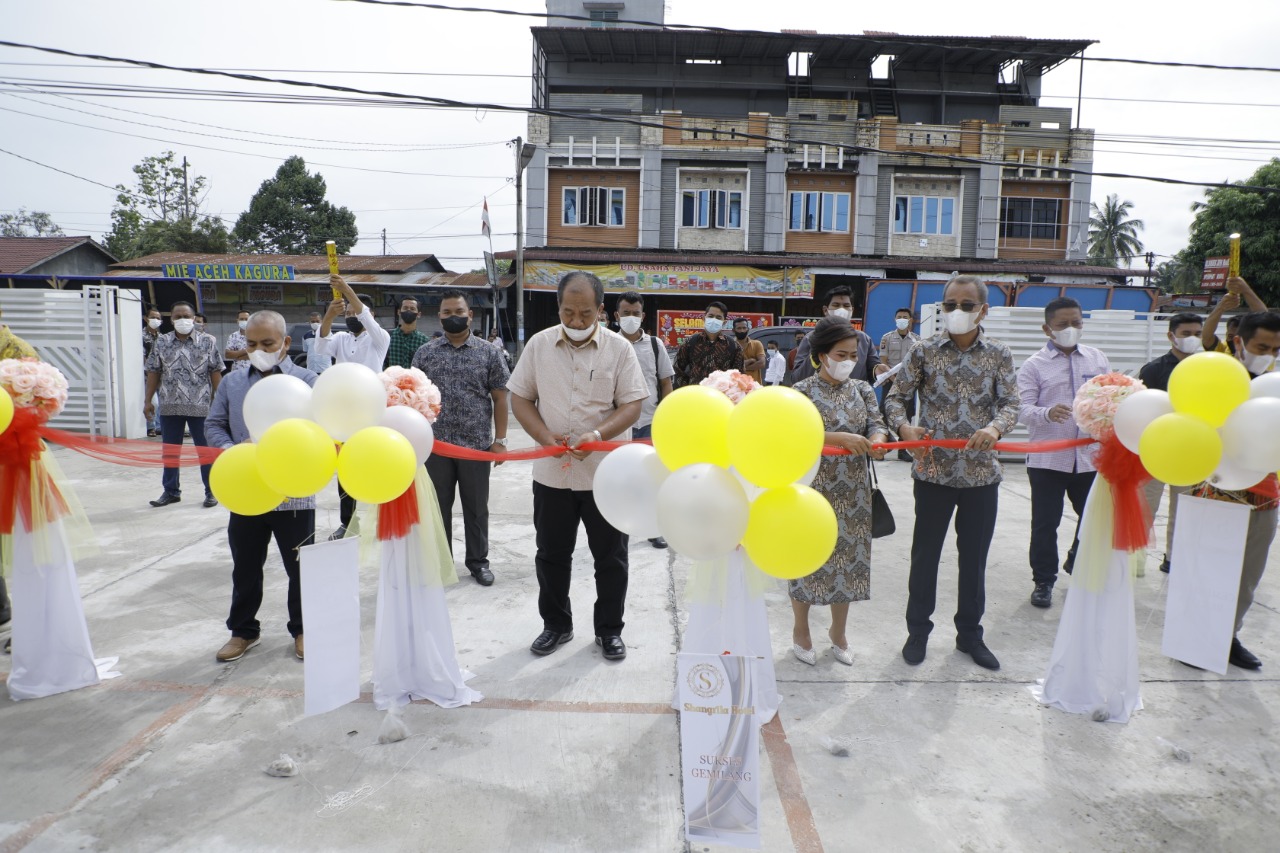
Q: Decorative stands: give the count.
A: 4